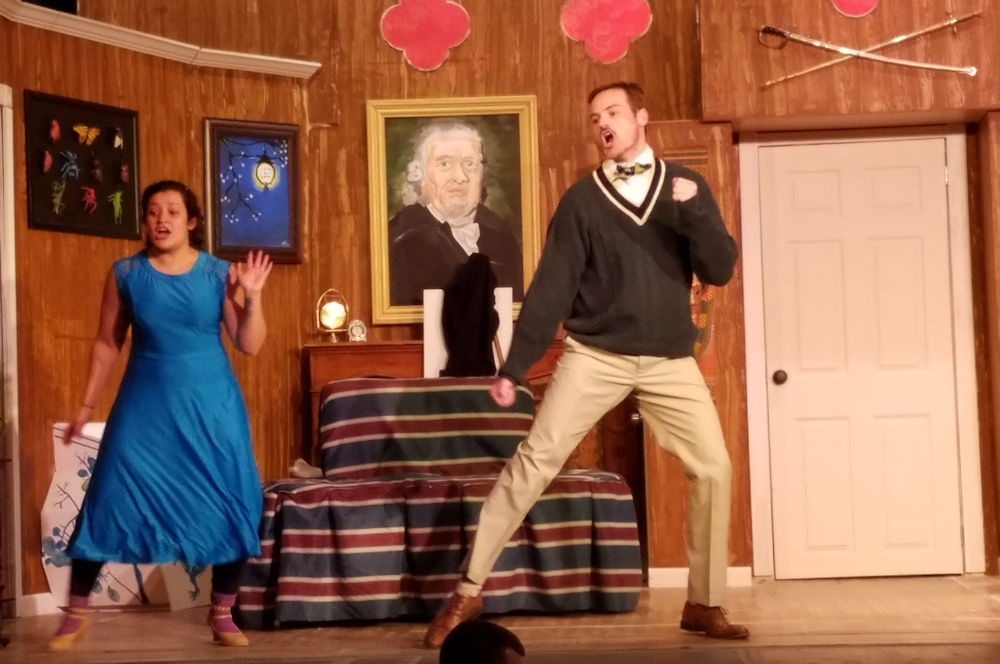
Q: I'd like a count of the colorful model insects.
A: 10